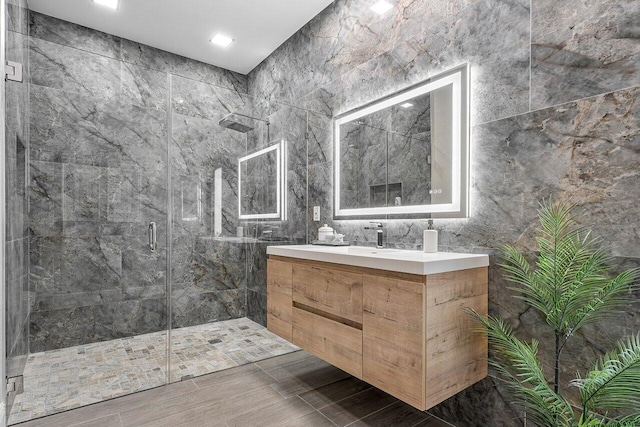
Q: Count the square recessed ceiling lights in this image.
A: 2